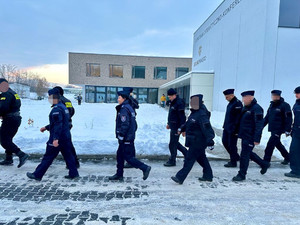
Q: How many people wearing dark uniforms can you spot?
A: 11